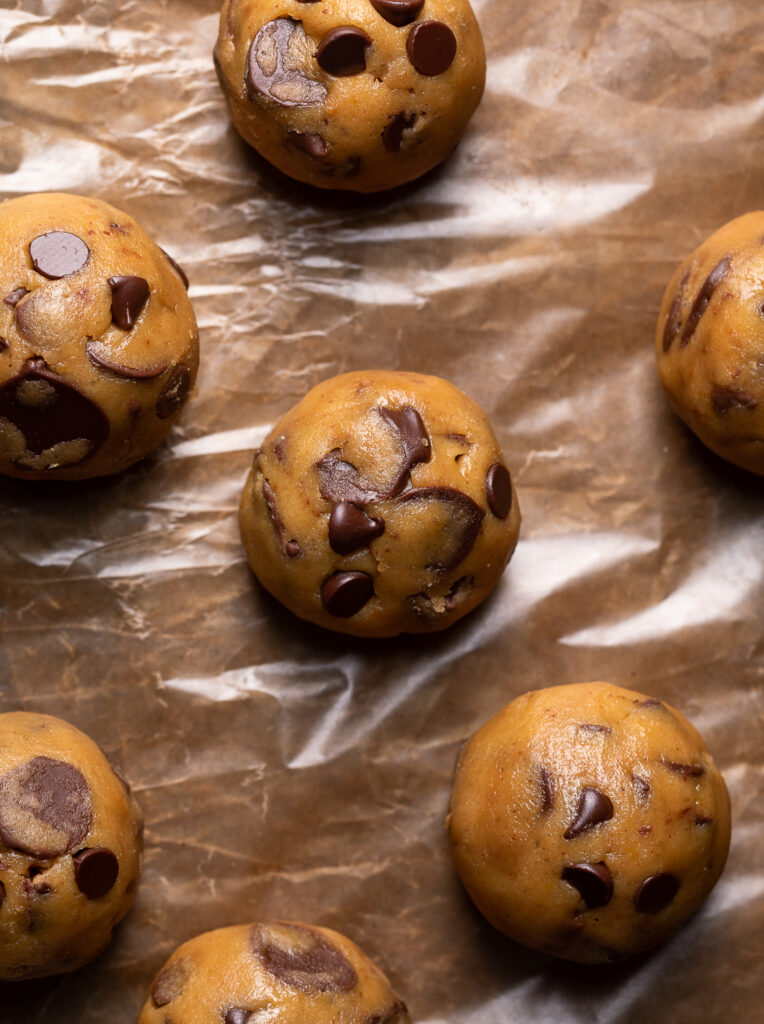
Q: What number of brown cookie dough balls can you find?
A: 7